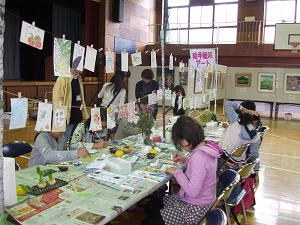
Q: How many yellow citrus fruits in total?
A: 3